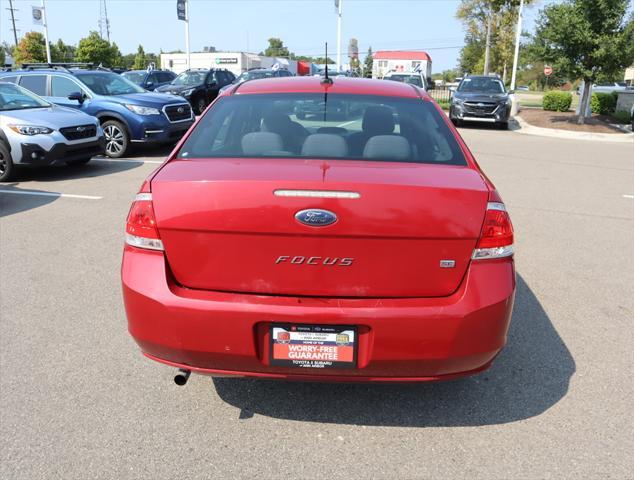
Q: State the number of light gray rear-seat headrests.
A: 3